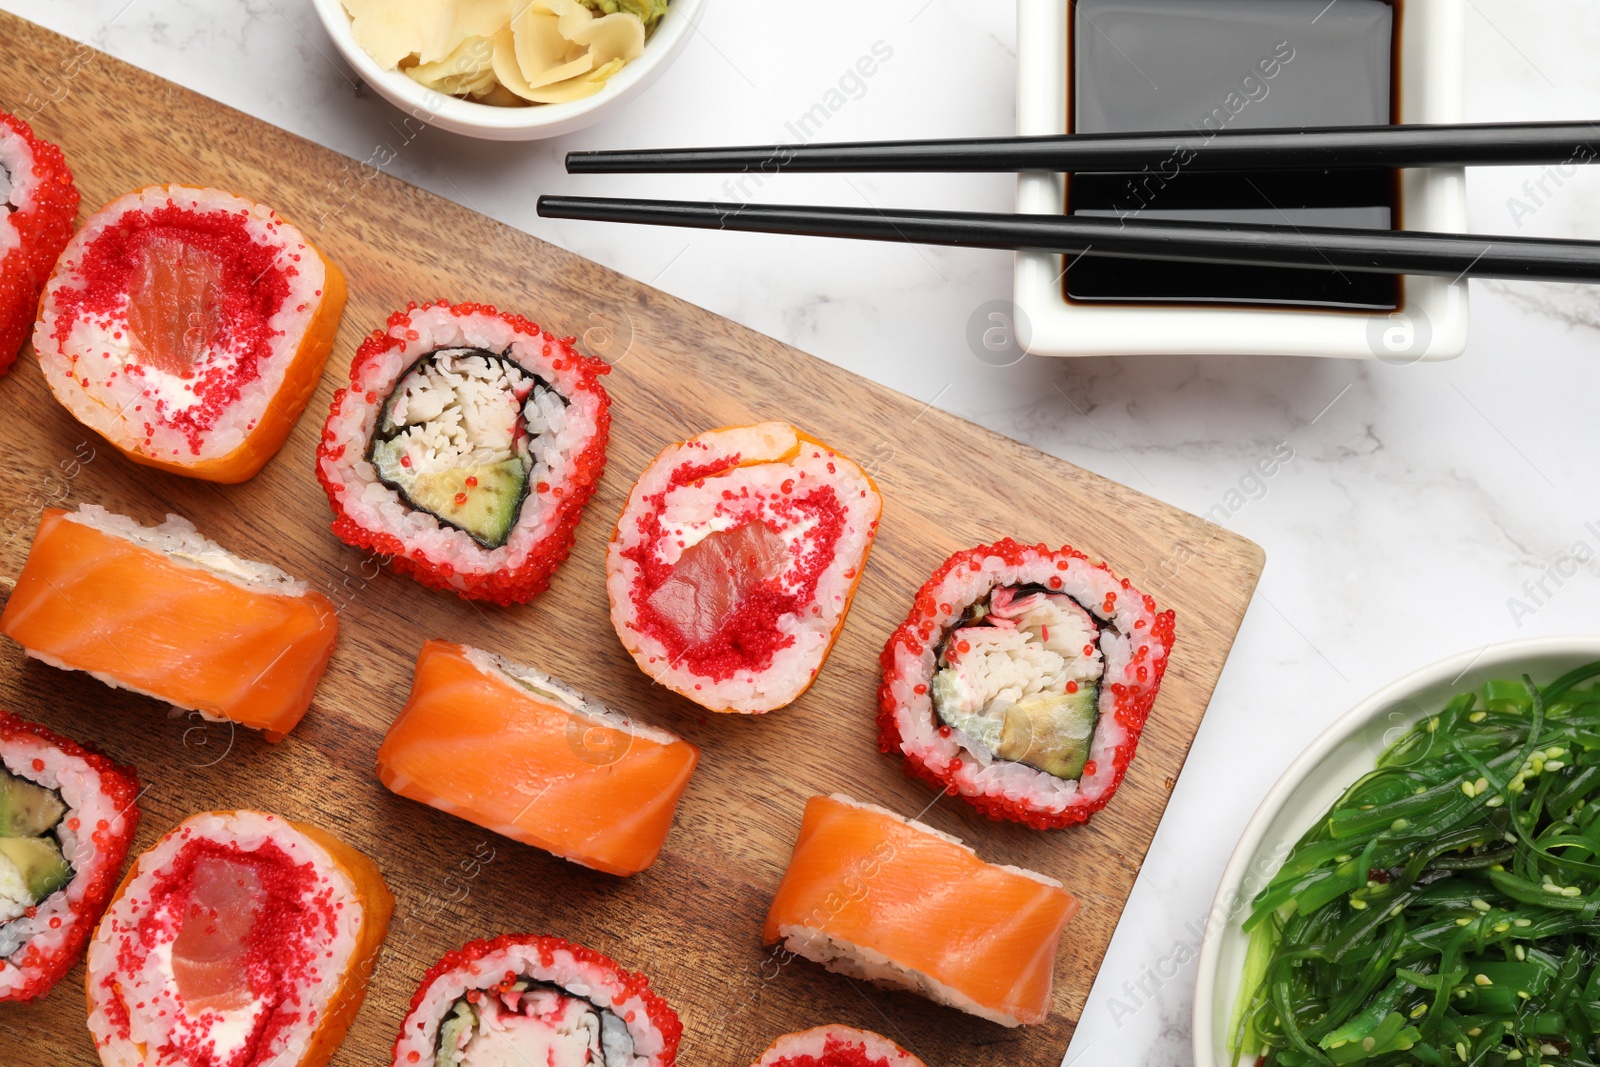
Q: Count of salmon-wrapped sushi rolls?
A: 3